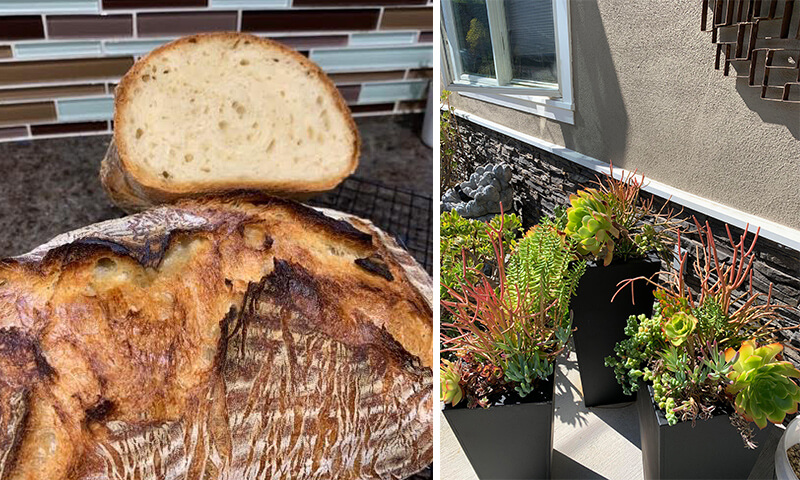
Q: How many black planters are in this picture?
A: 3